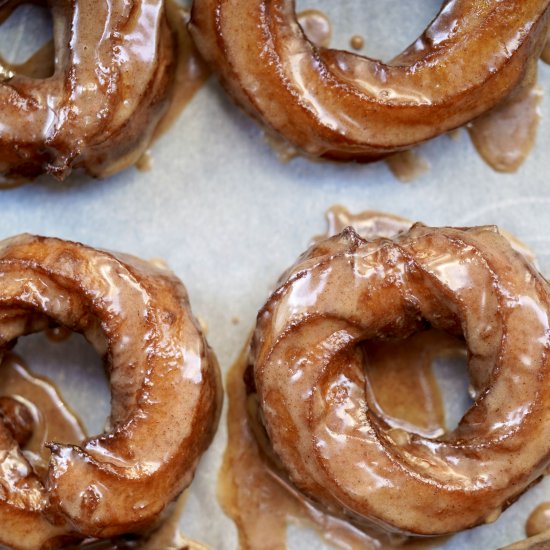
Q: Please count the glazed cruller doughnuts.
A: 4